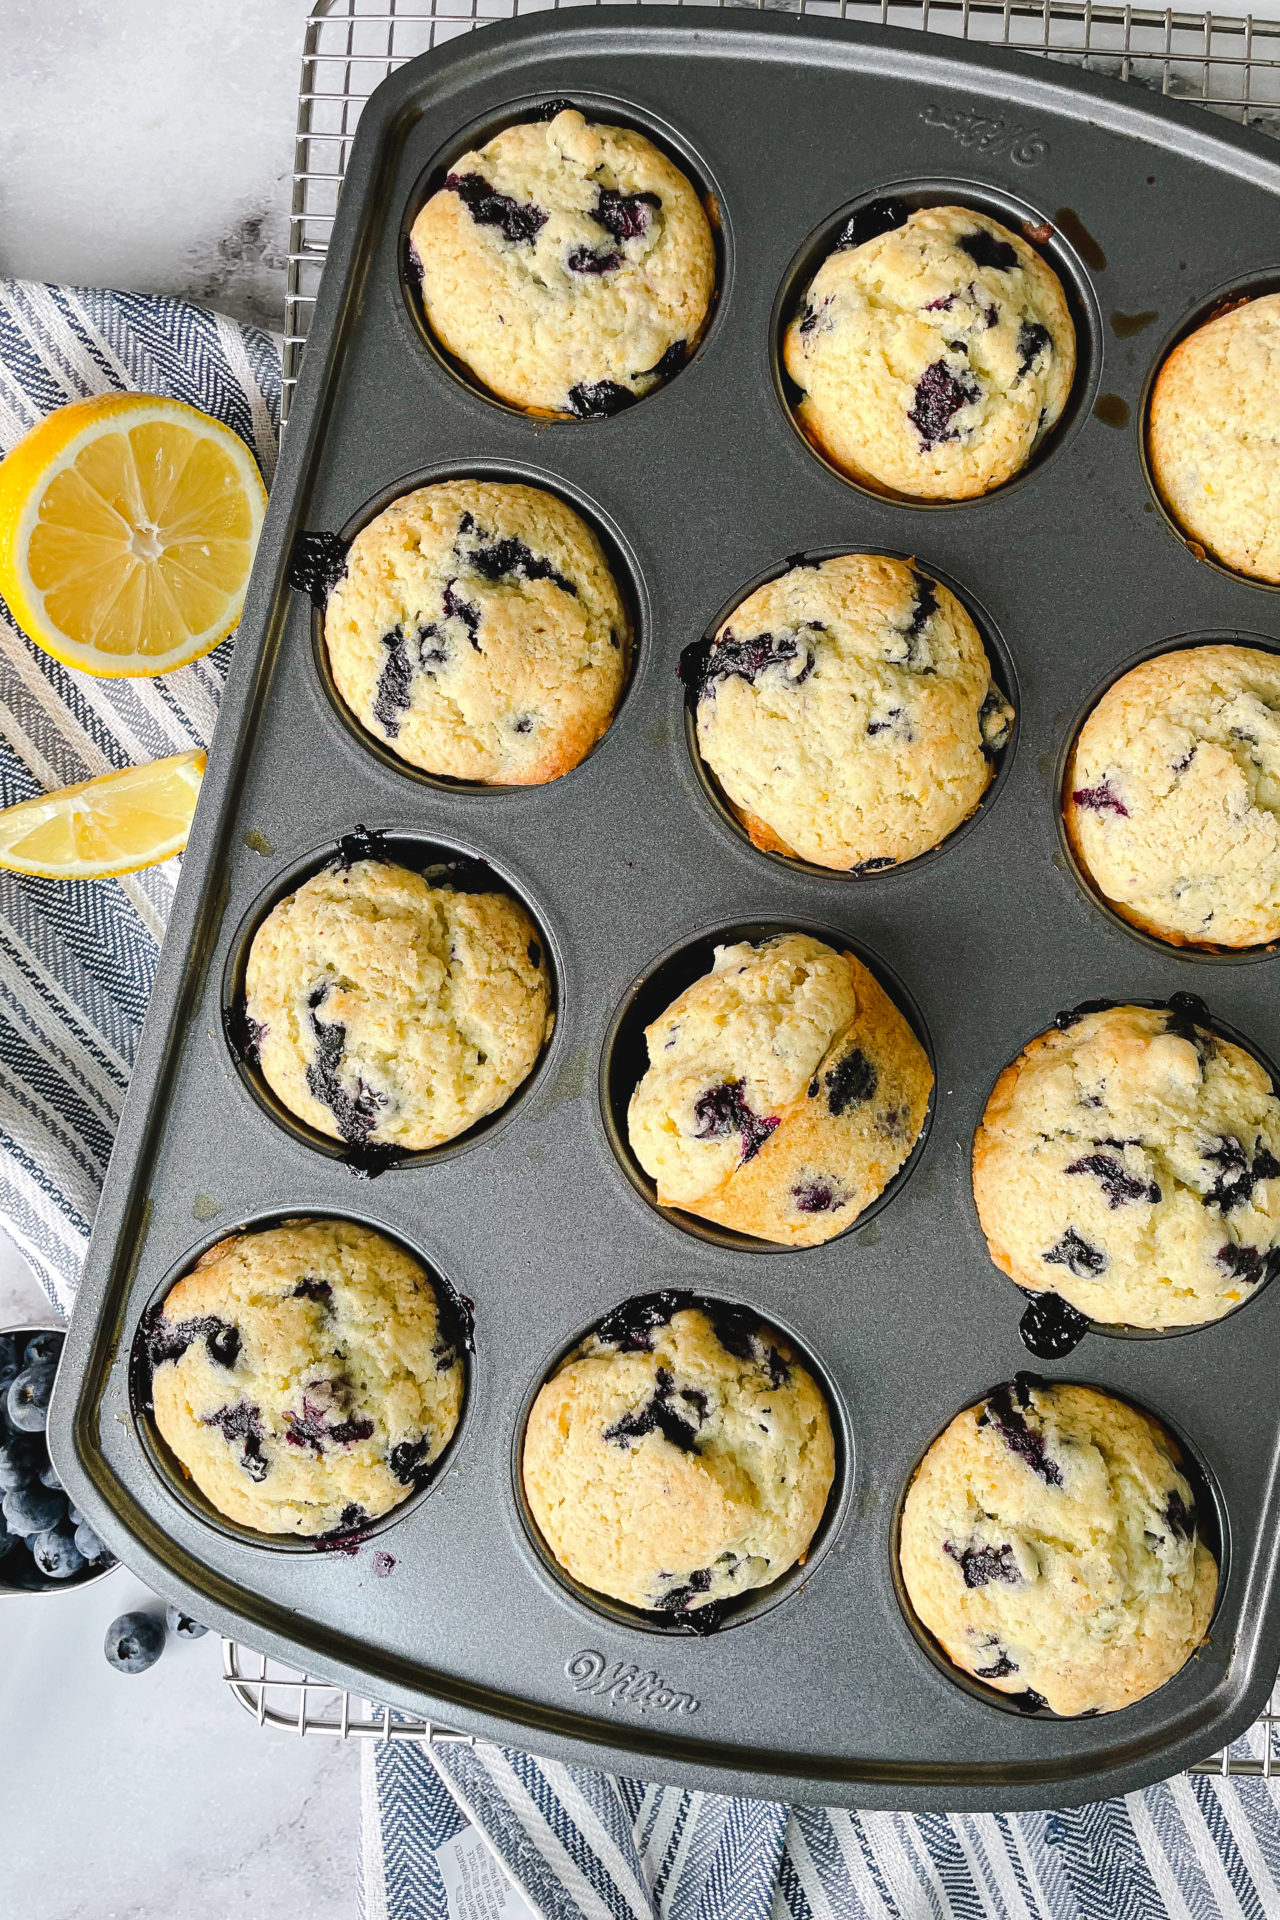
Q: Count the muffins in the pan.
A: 12